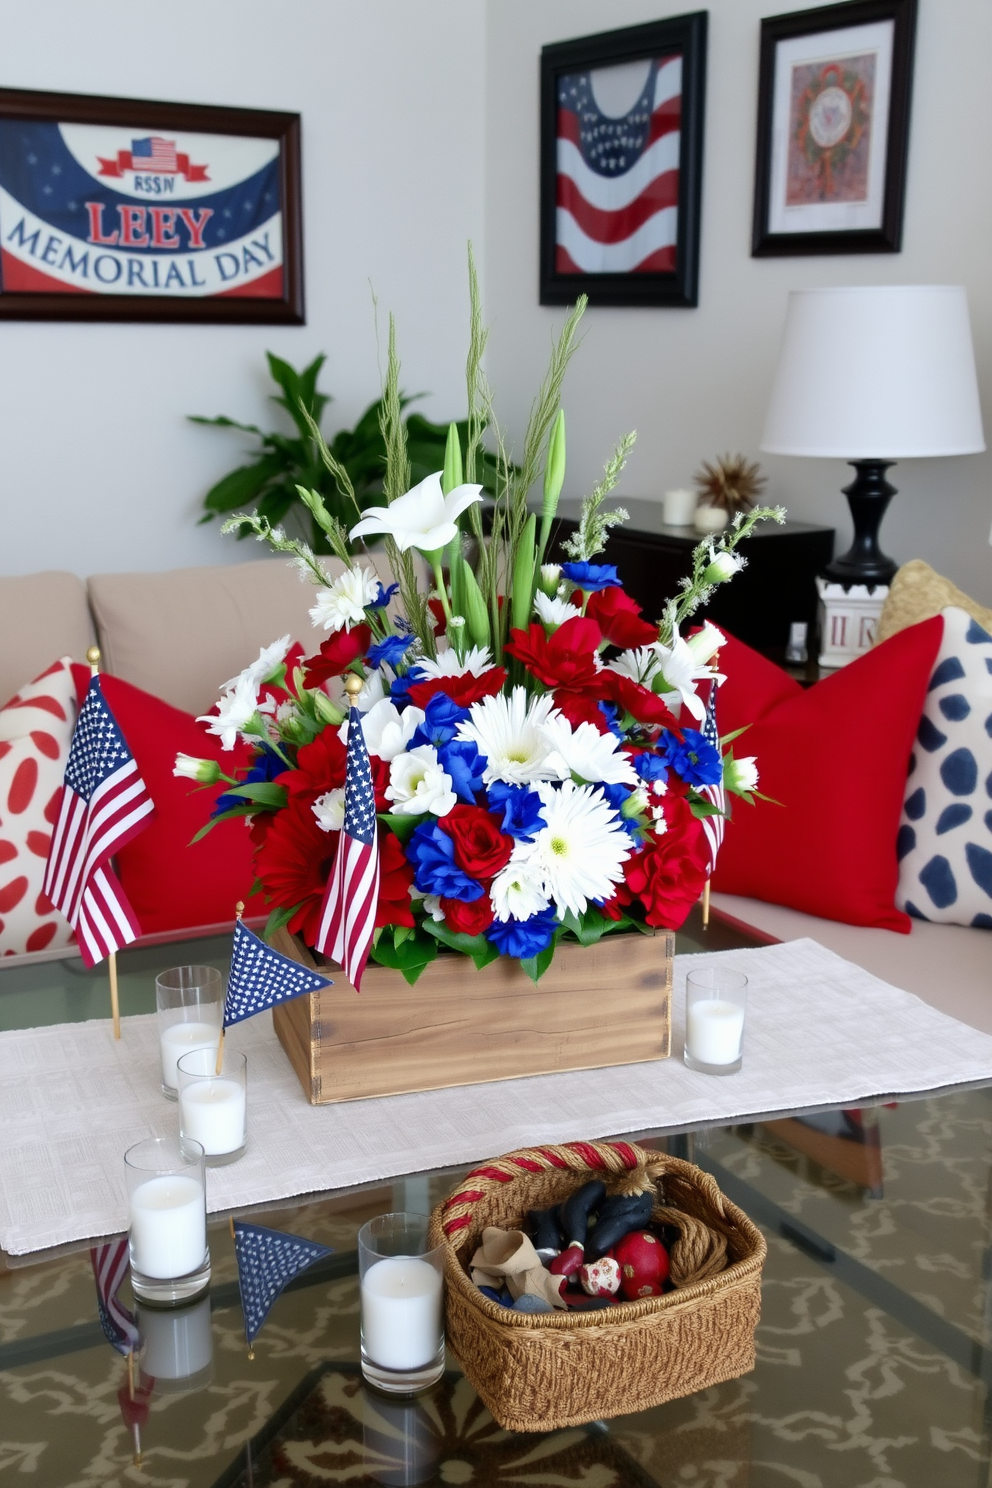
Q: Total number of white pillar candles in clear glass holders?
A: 5